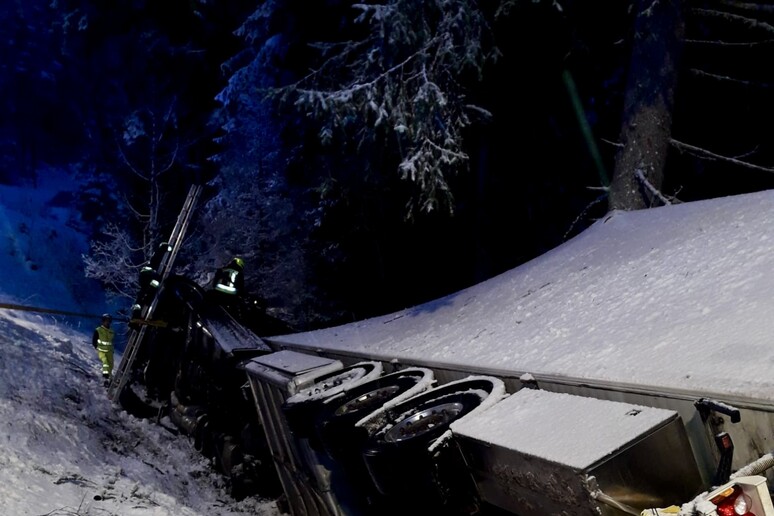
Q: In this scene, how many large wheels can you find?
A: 3